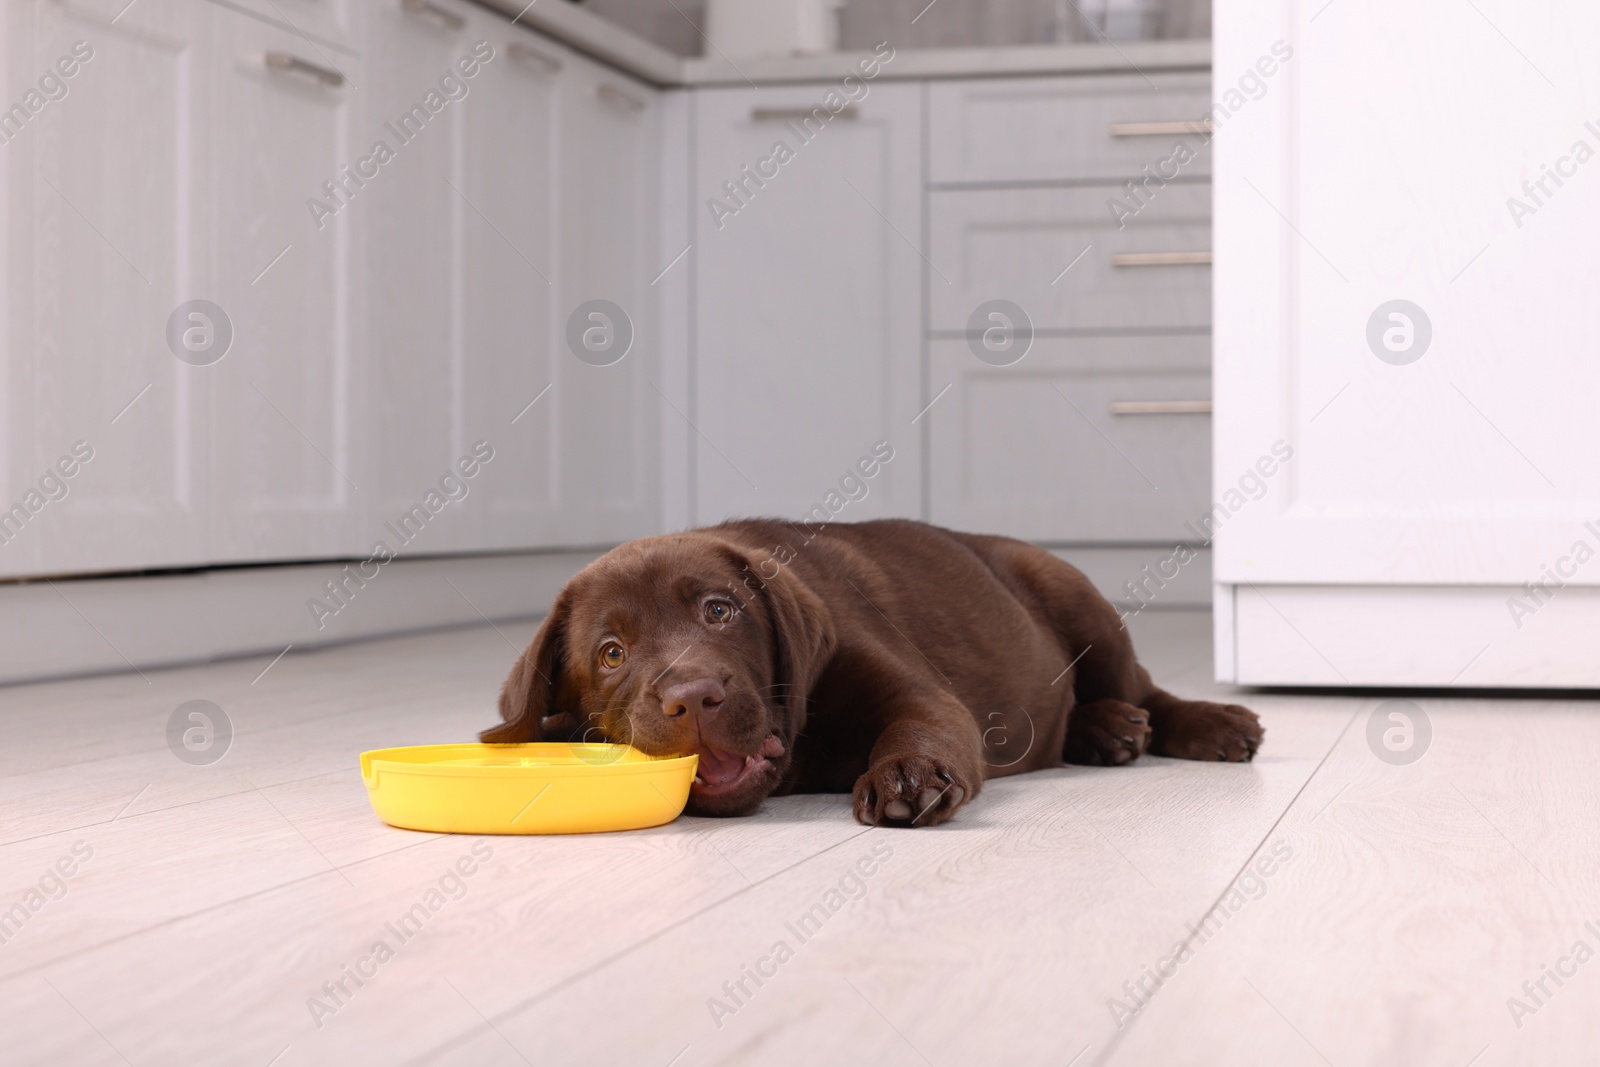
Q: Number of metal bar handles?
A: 8